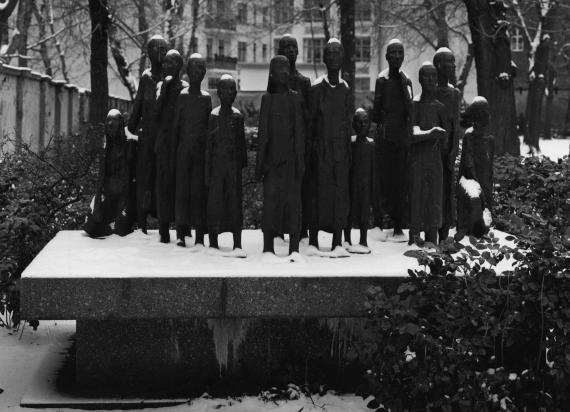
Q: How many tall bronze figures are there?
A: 13